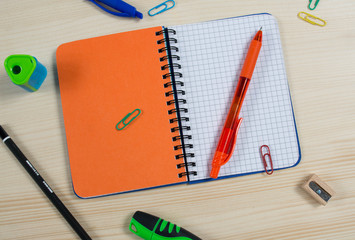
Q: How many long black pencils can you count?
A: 1